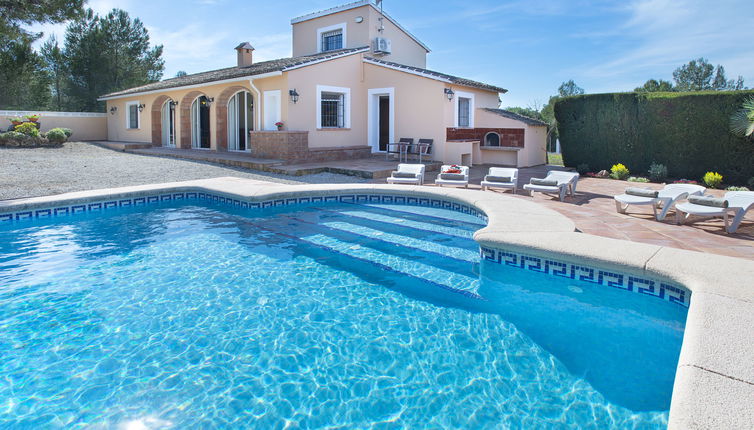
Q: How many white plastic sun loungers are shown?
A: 6